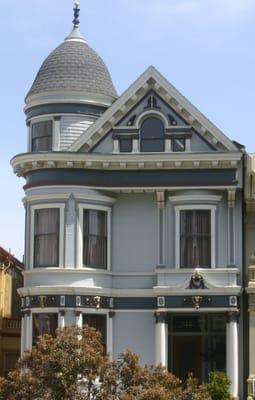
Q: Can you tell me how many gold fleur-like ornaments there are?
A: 3